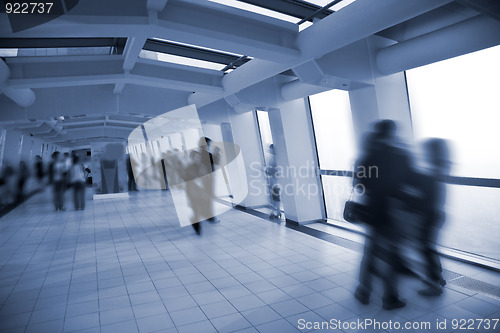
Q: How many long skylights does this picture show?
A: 3